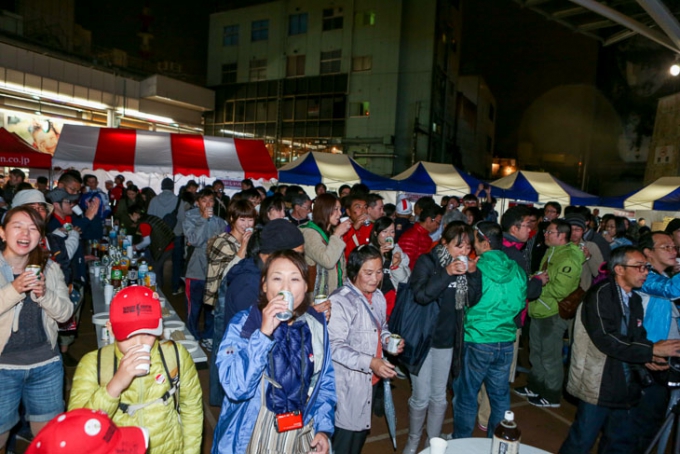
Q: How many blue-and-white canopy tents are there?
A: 4